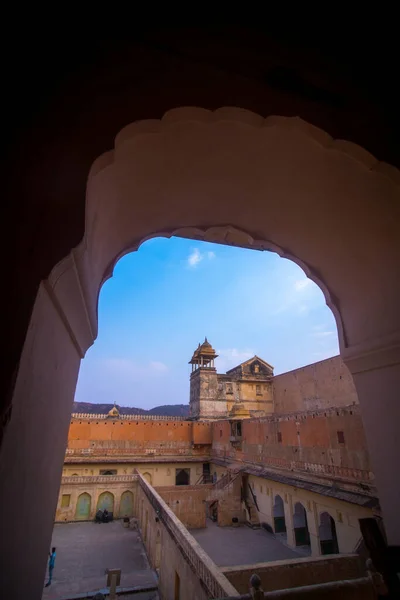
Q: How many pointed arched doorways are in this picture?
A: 6